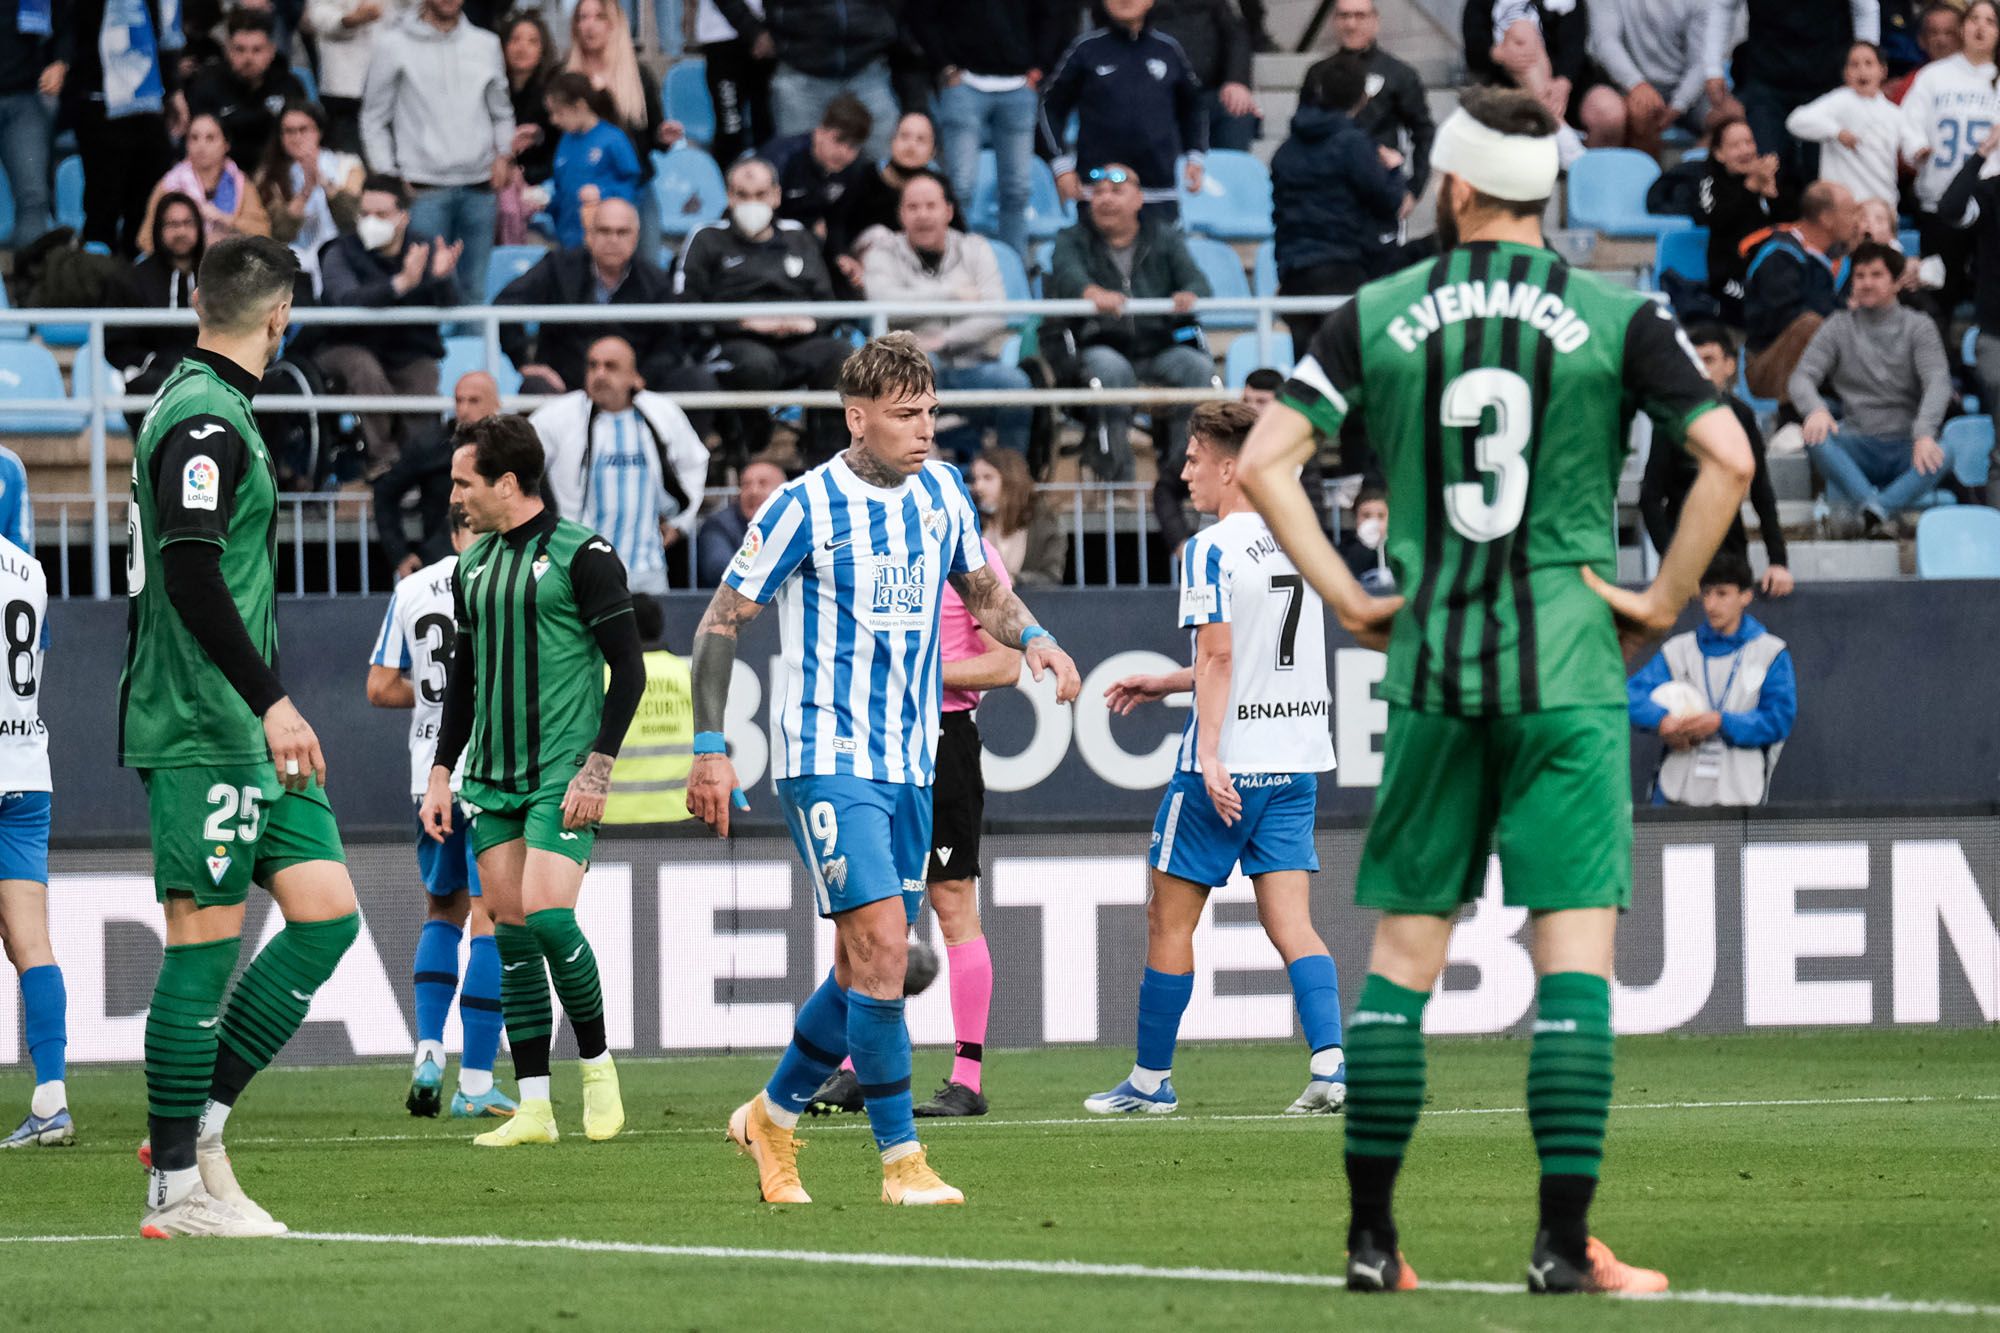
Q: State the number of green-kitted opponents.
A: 3